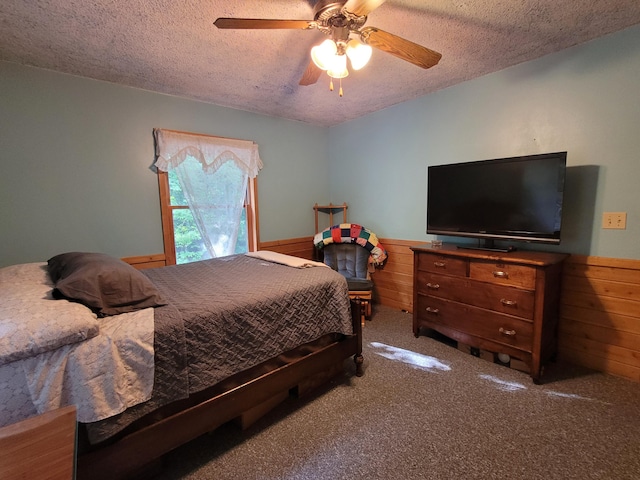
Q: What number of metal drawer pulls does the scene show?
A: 6